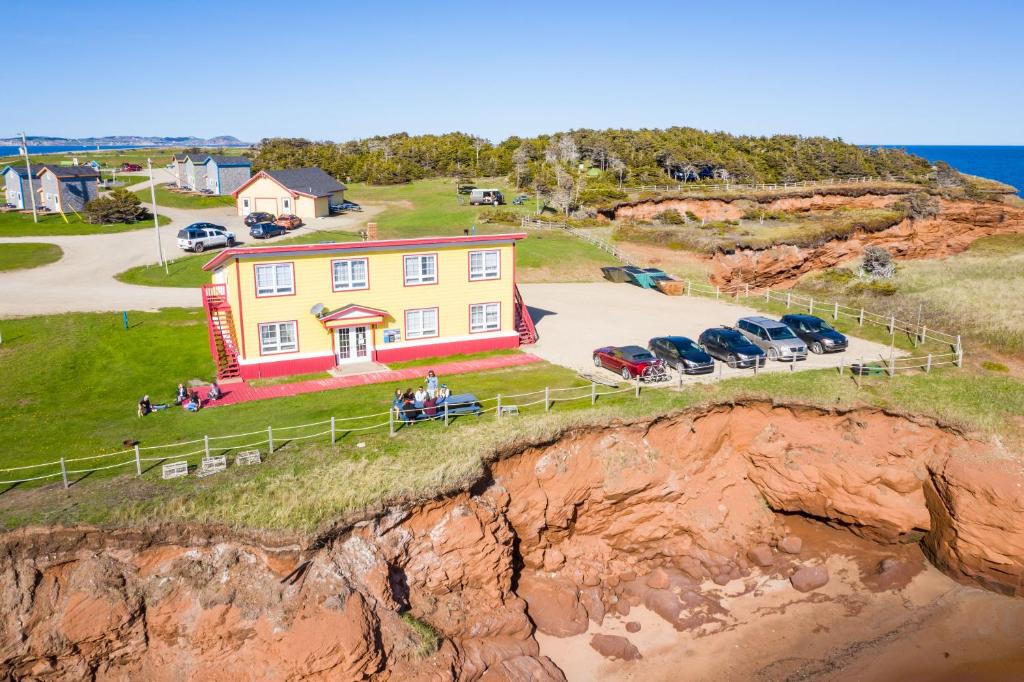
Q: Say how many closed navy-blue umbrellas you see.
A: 0